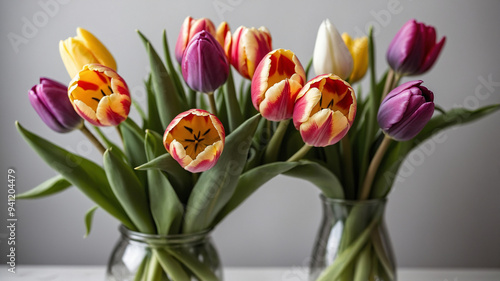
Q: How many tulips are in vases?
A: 14